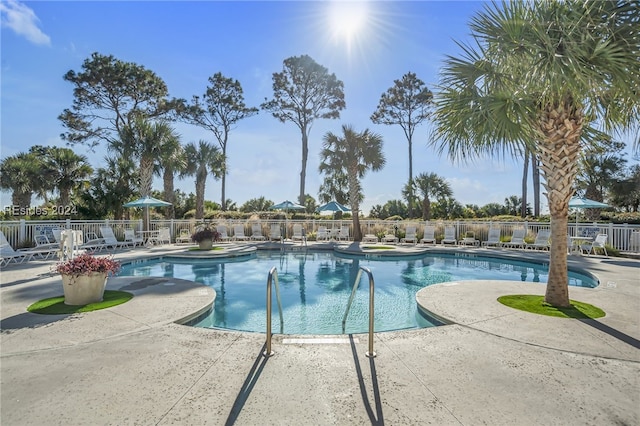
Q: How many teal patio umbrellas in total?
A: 4